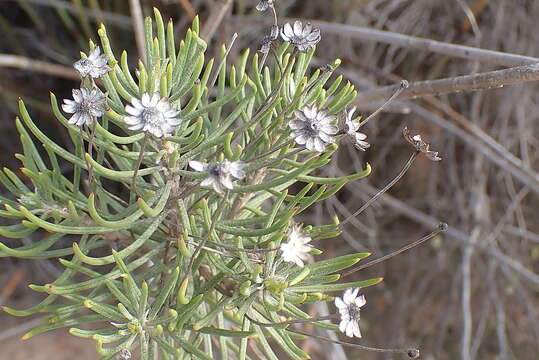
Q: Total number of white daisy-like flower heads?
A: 9